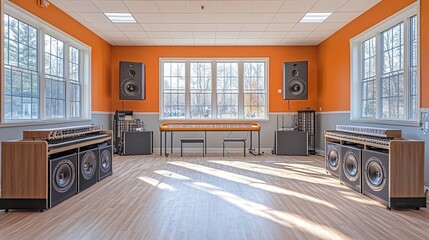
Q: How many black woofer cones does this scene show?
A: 8